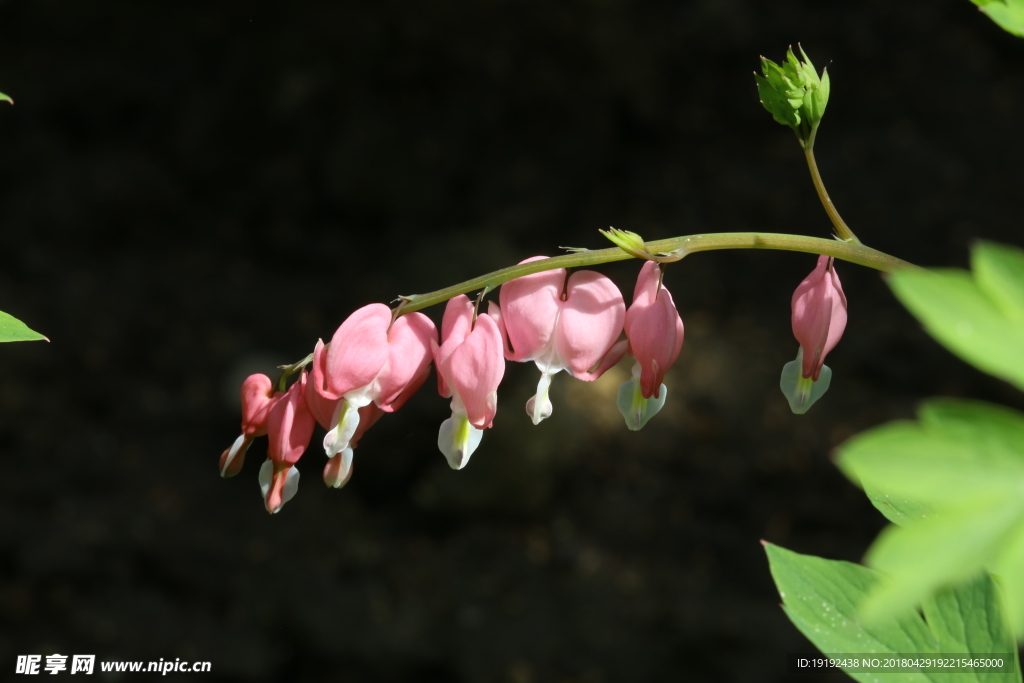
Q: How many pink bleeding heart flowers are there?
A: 8